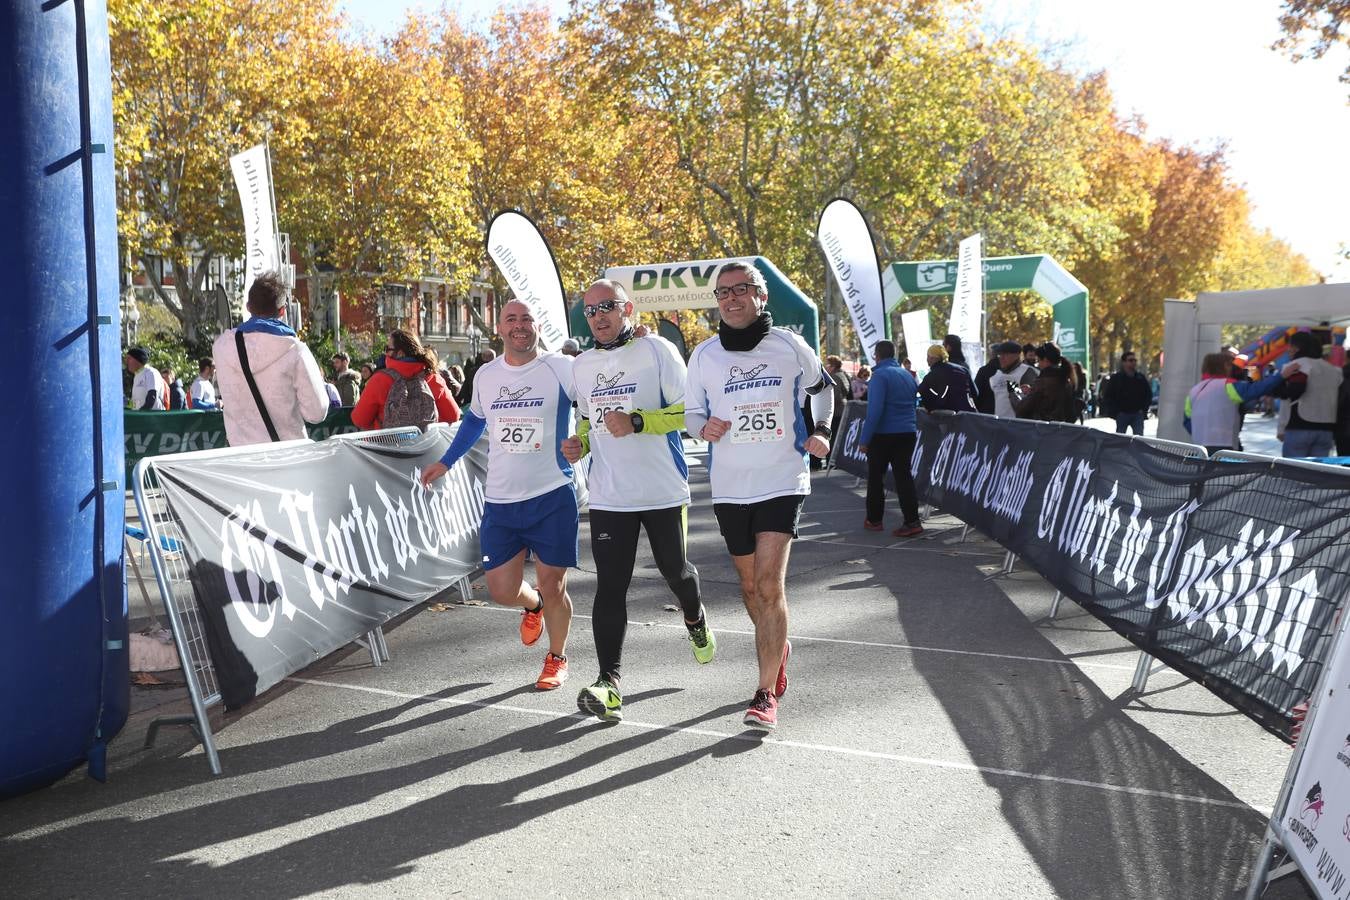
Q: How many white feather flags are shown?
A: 2